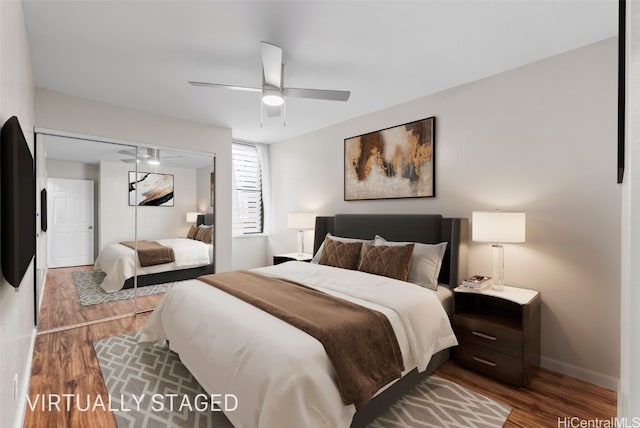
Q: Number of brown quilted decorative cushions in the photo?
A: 2